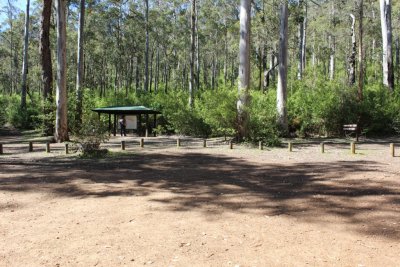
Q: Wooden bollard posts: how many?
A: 14